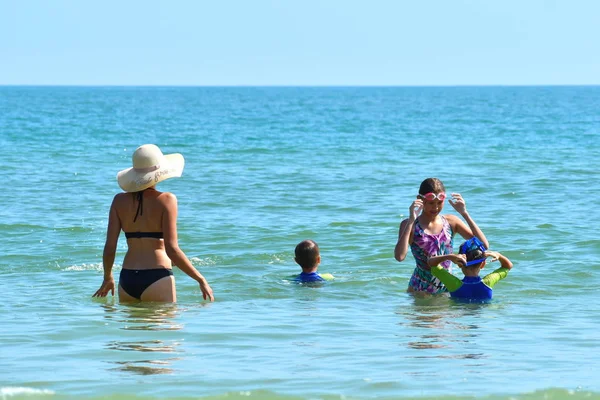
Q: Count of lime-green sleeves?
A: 3